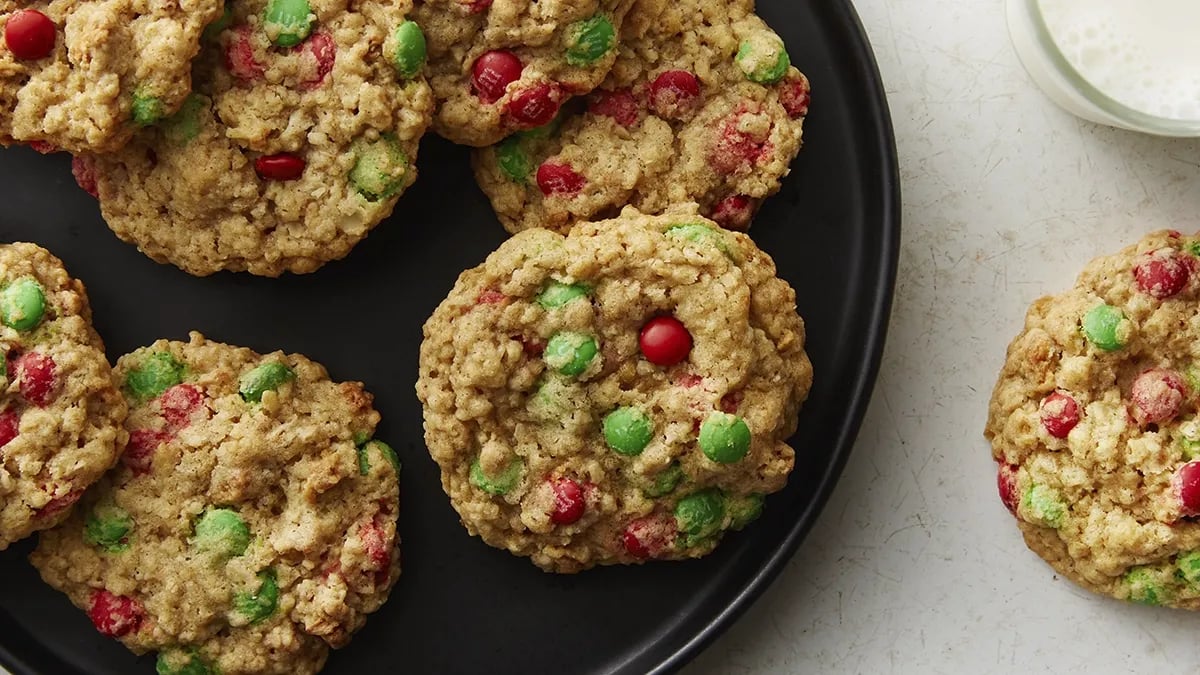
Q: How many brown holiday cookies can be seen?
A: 8